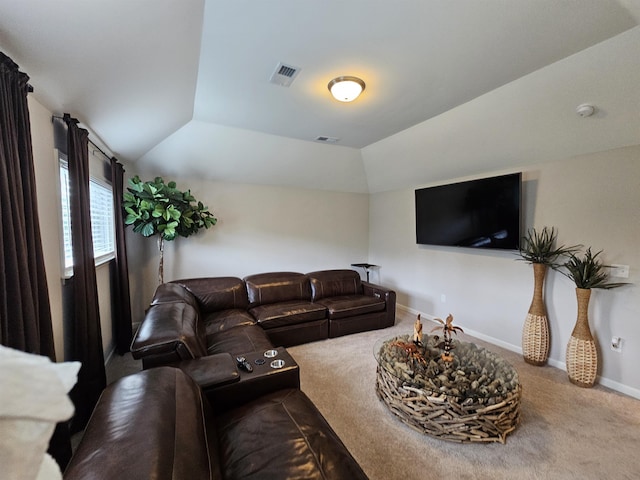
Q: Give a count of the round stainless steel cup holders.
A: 2